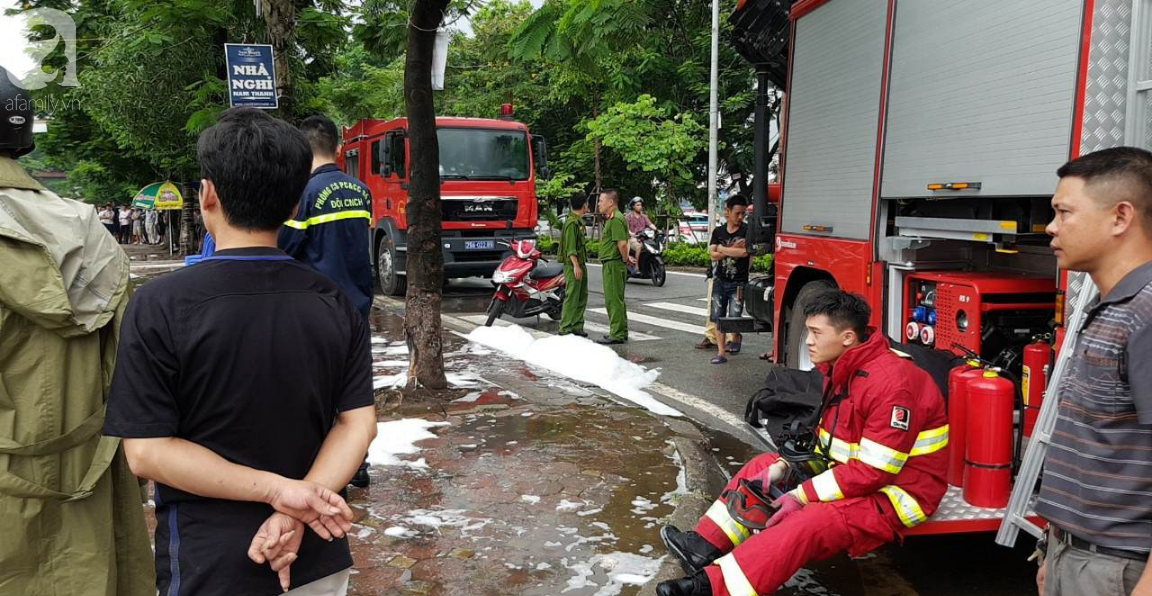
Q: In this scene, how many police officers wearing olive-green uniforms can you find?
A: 2